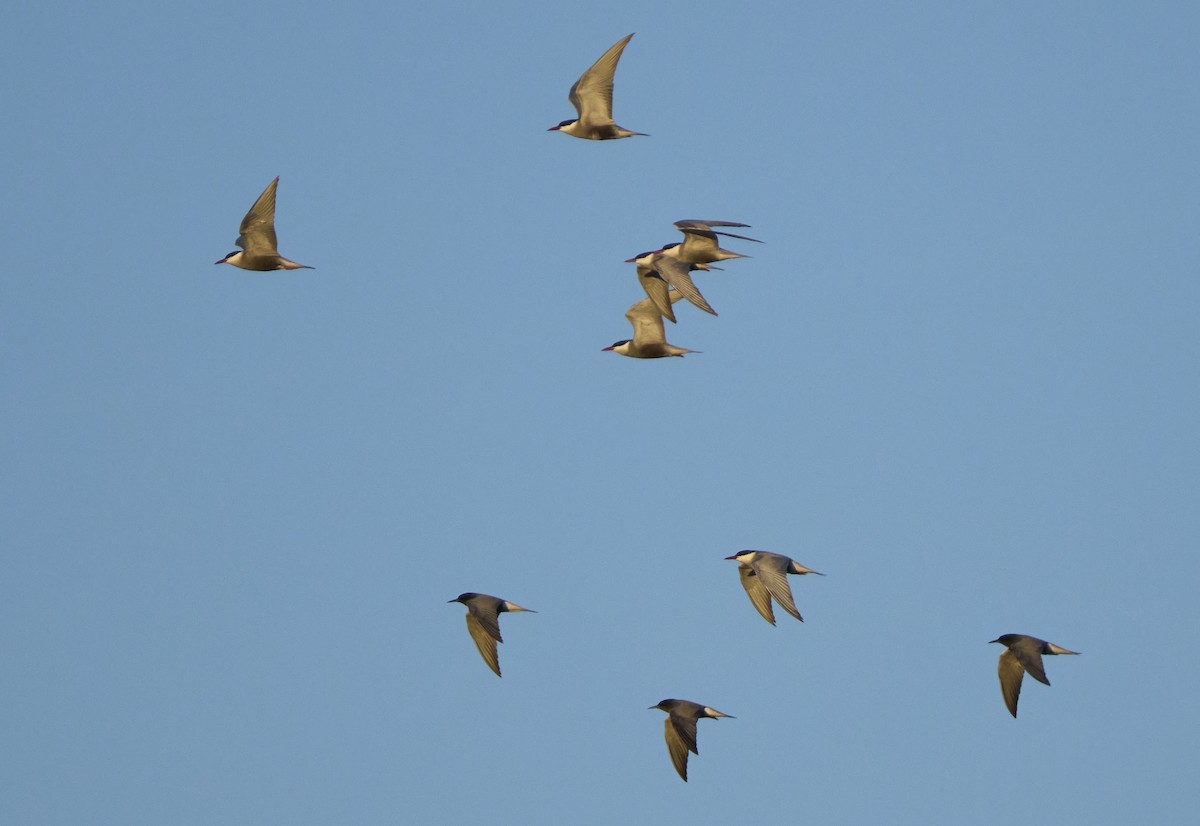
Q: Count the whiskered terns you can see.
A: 6